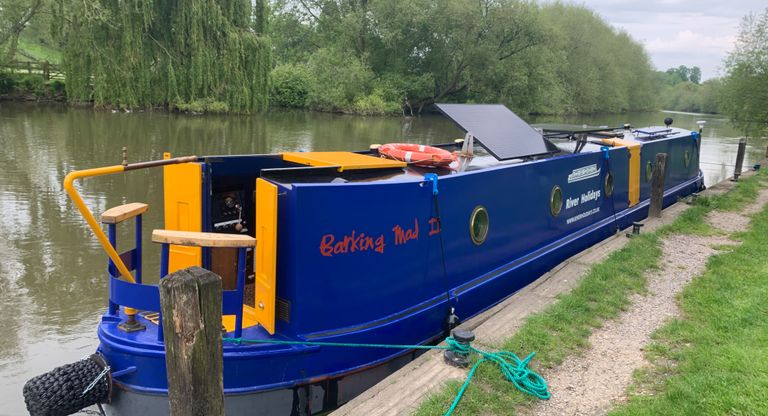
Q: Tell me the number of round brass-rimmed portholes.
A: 5